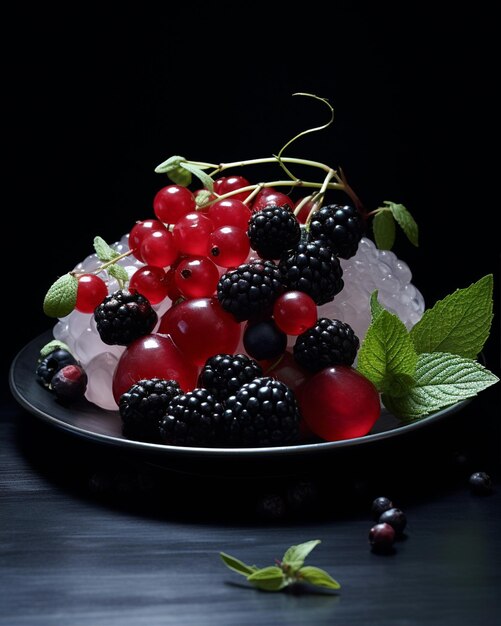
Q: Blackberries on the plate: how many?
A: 10